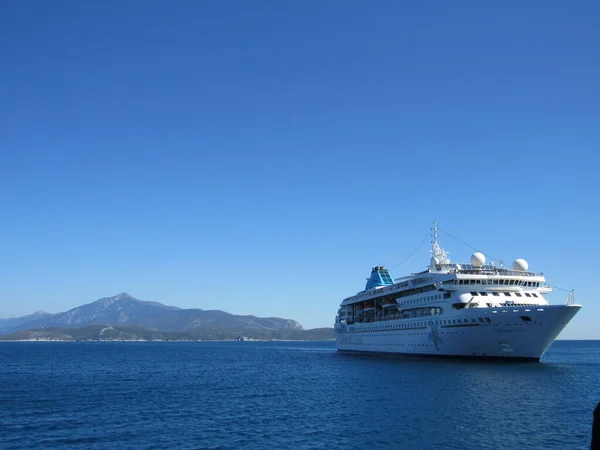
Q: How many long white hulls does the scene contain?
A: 1